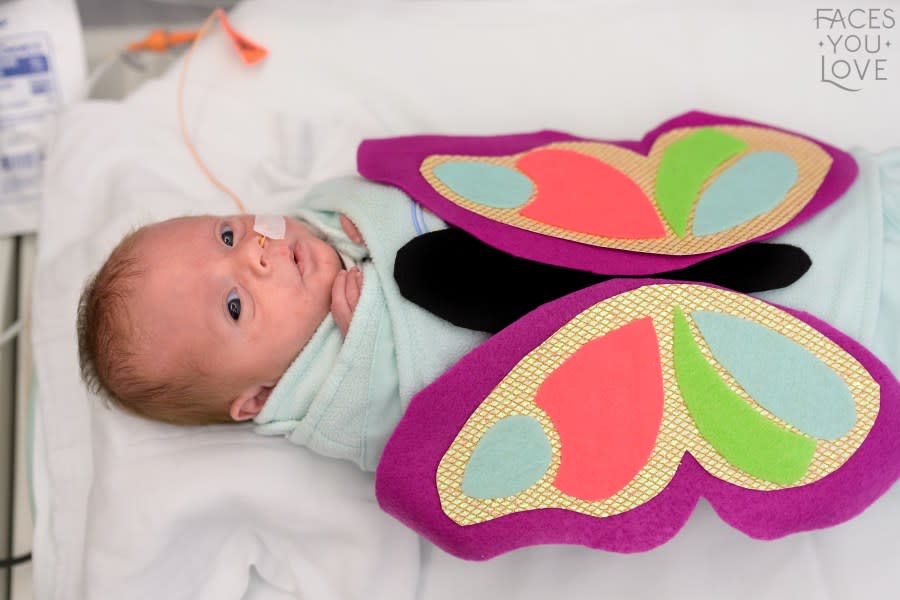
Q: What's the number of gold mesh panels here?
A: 2